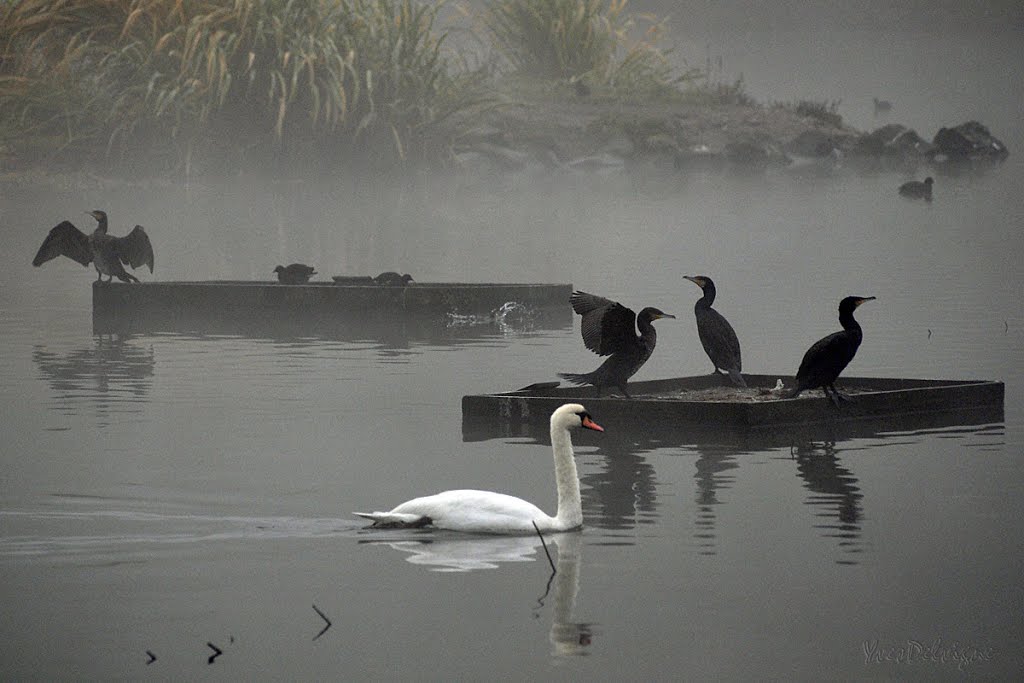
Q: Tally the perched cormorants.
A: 4